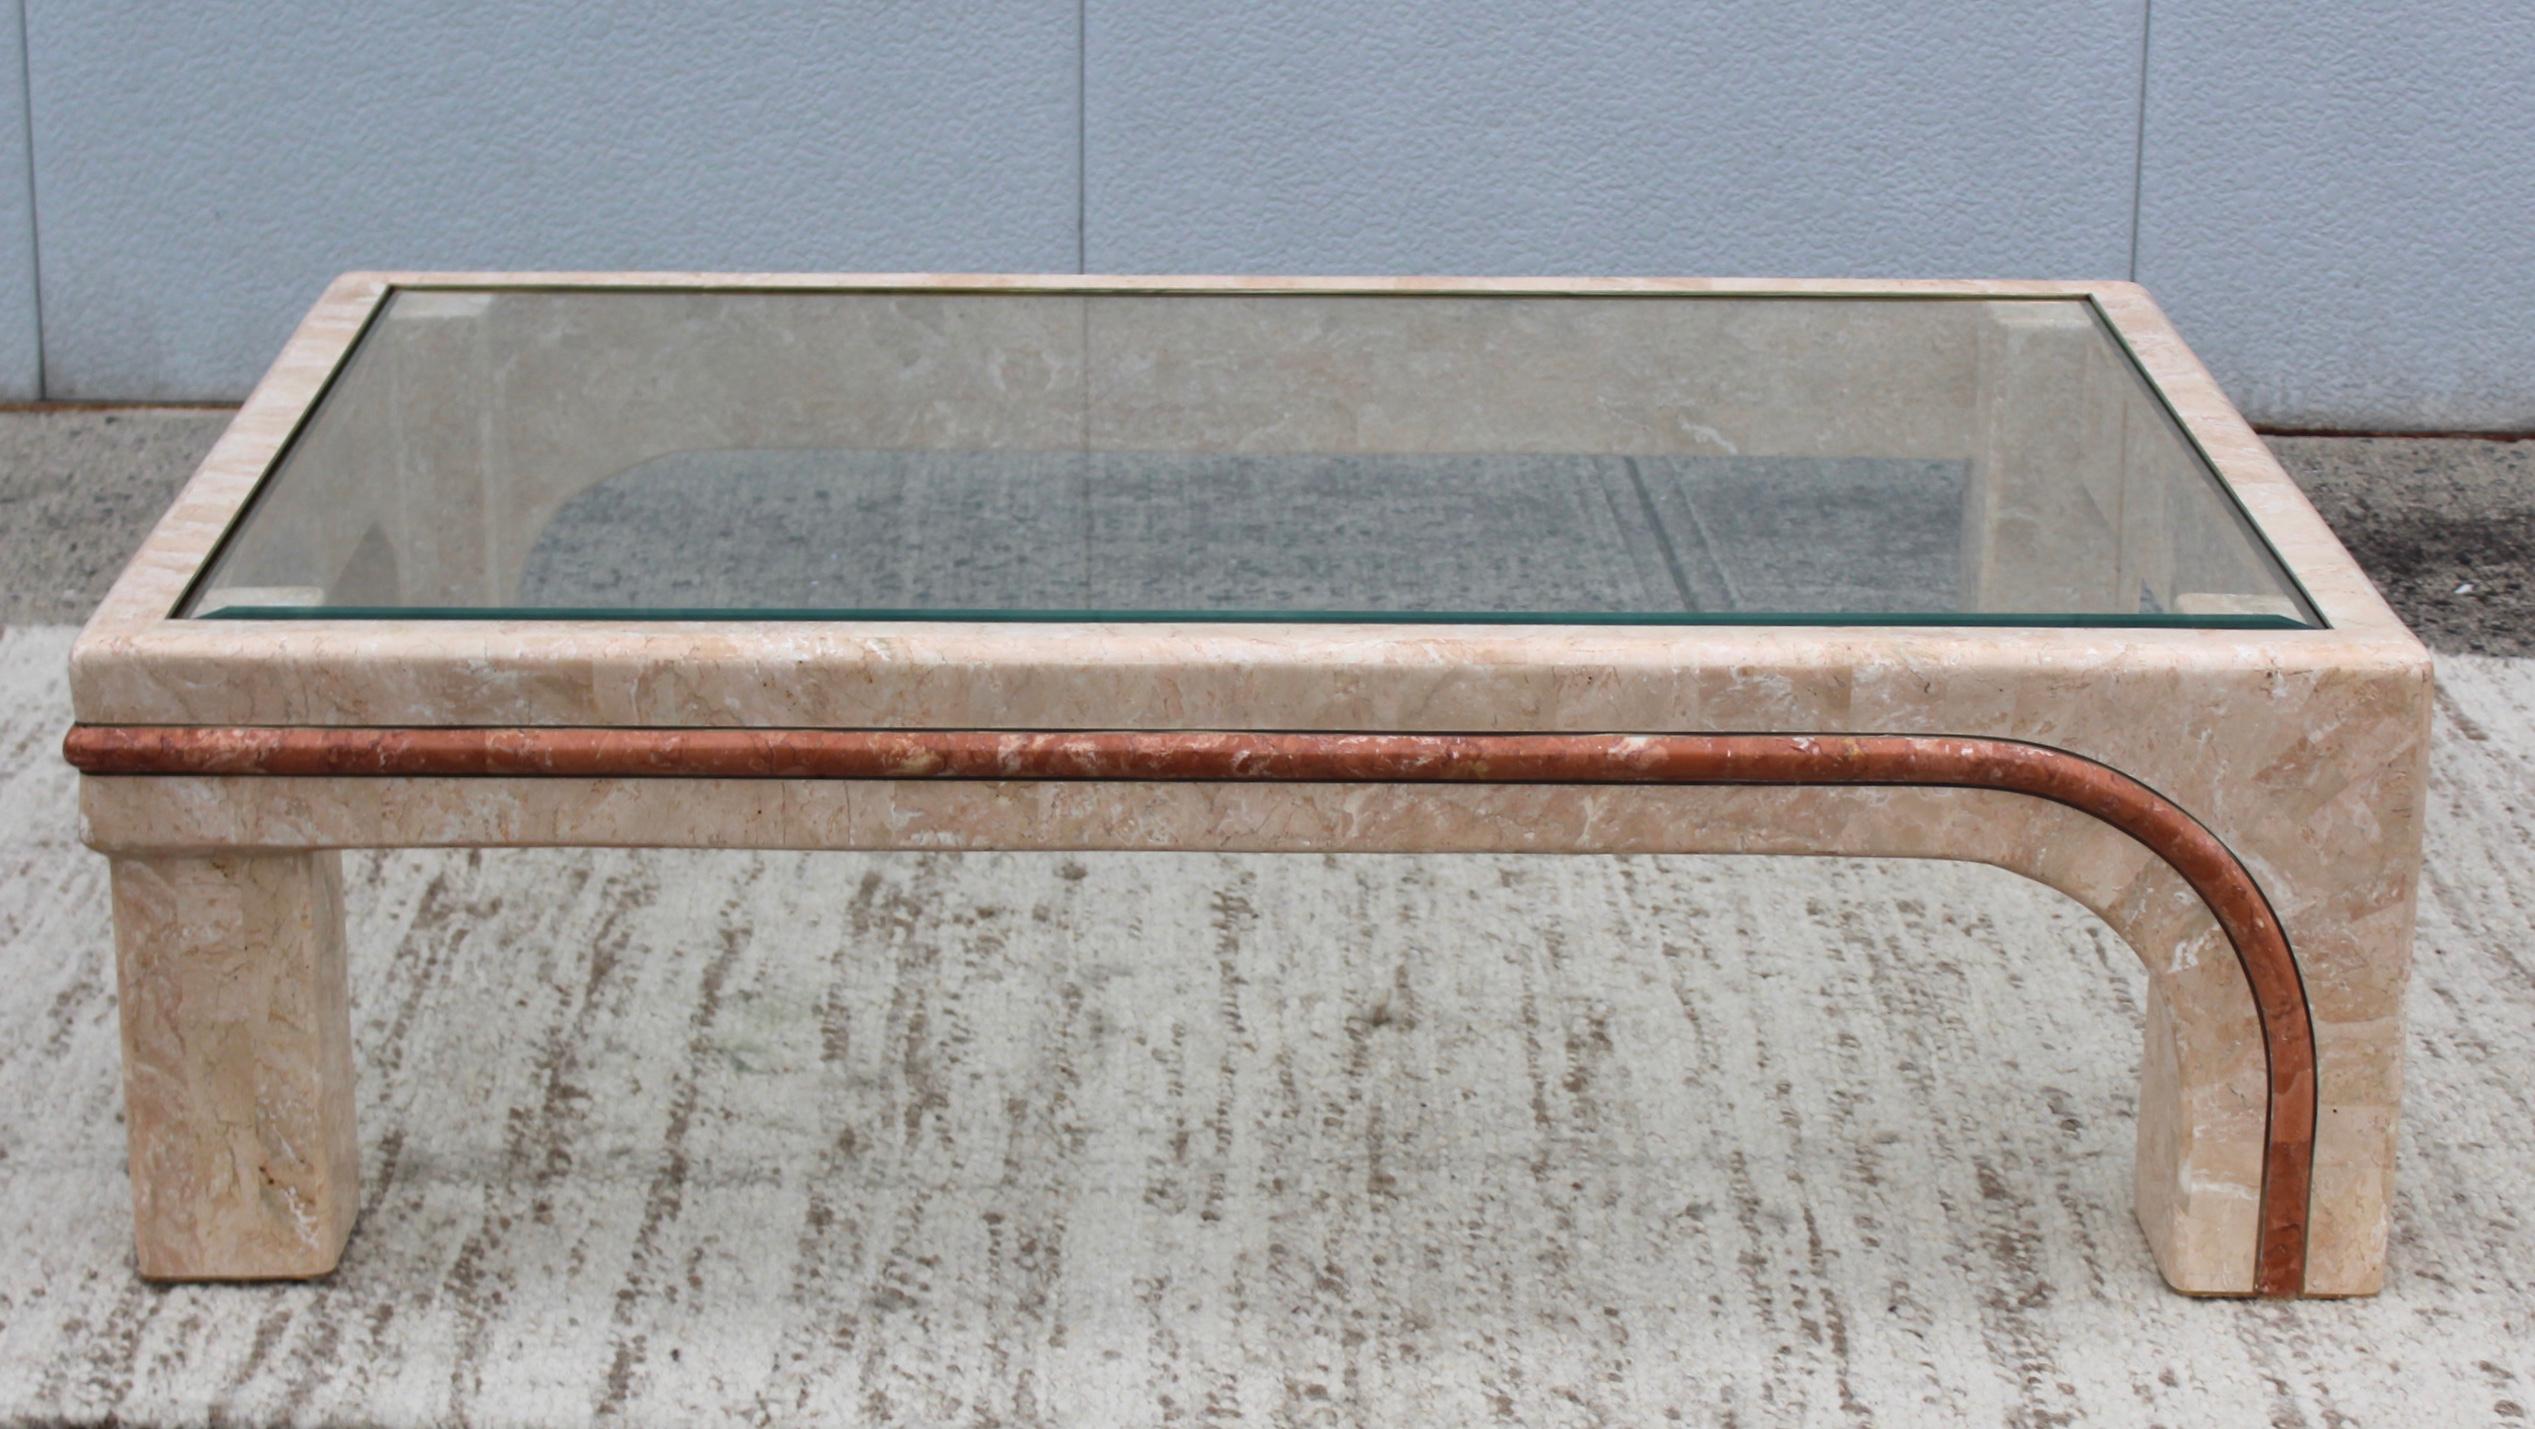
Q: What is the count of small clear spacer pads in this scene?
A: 0